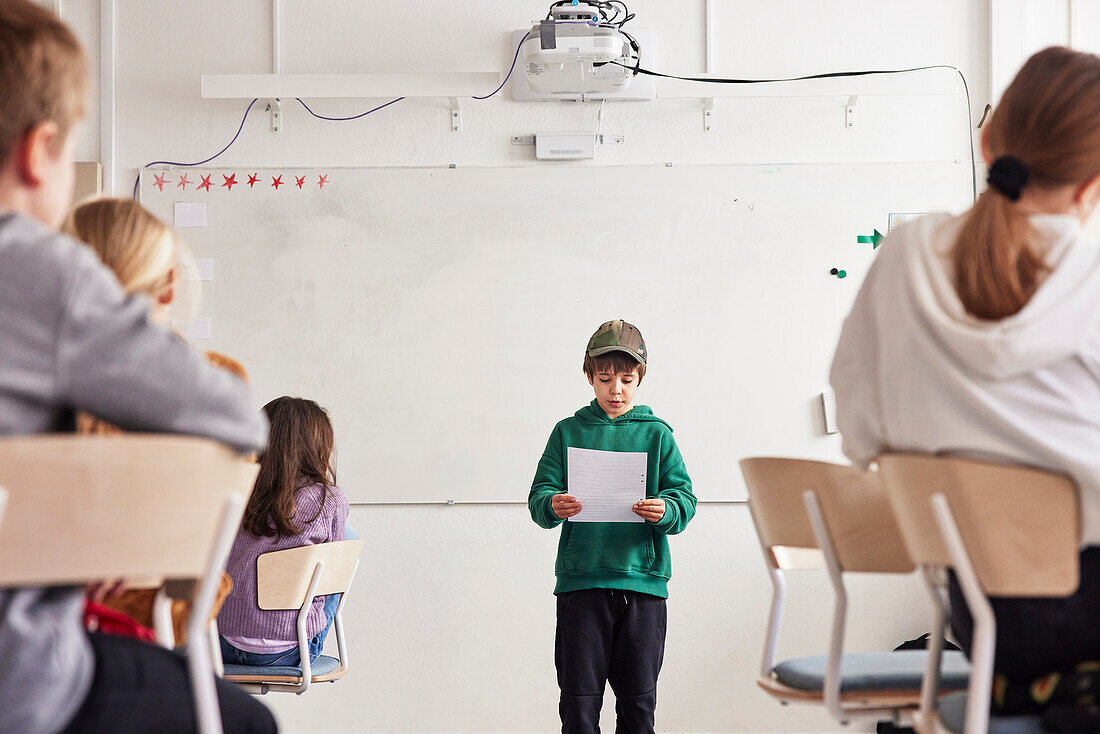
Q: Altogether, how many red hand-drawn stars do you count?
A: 8